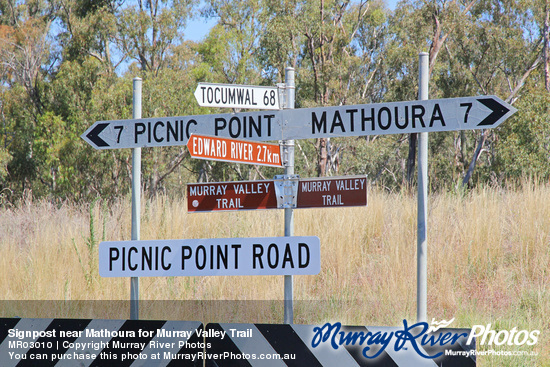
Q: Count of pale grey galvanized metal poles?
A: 3